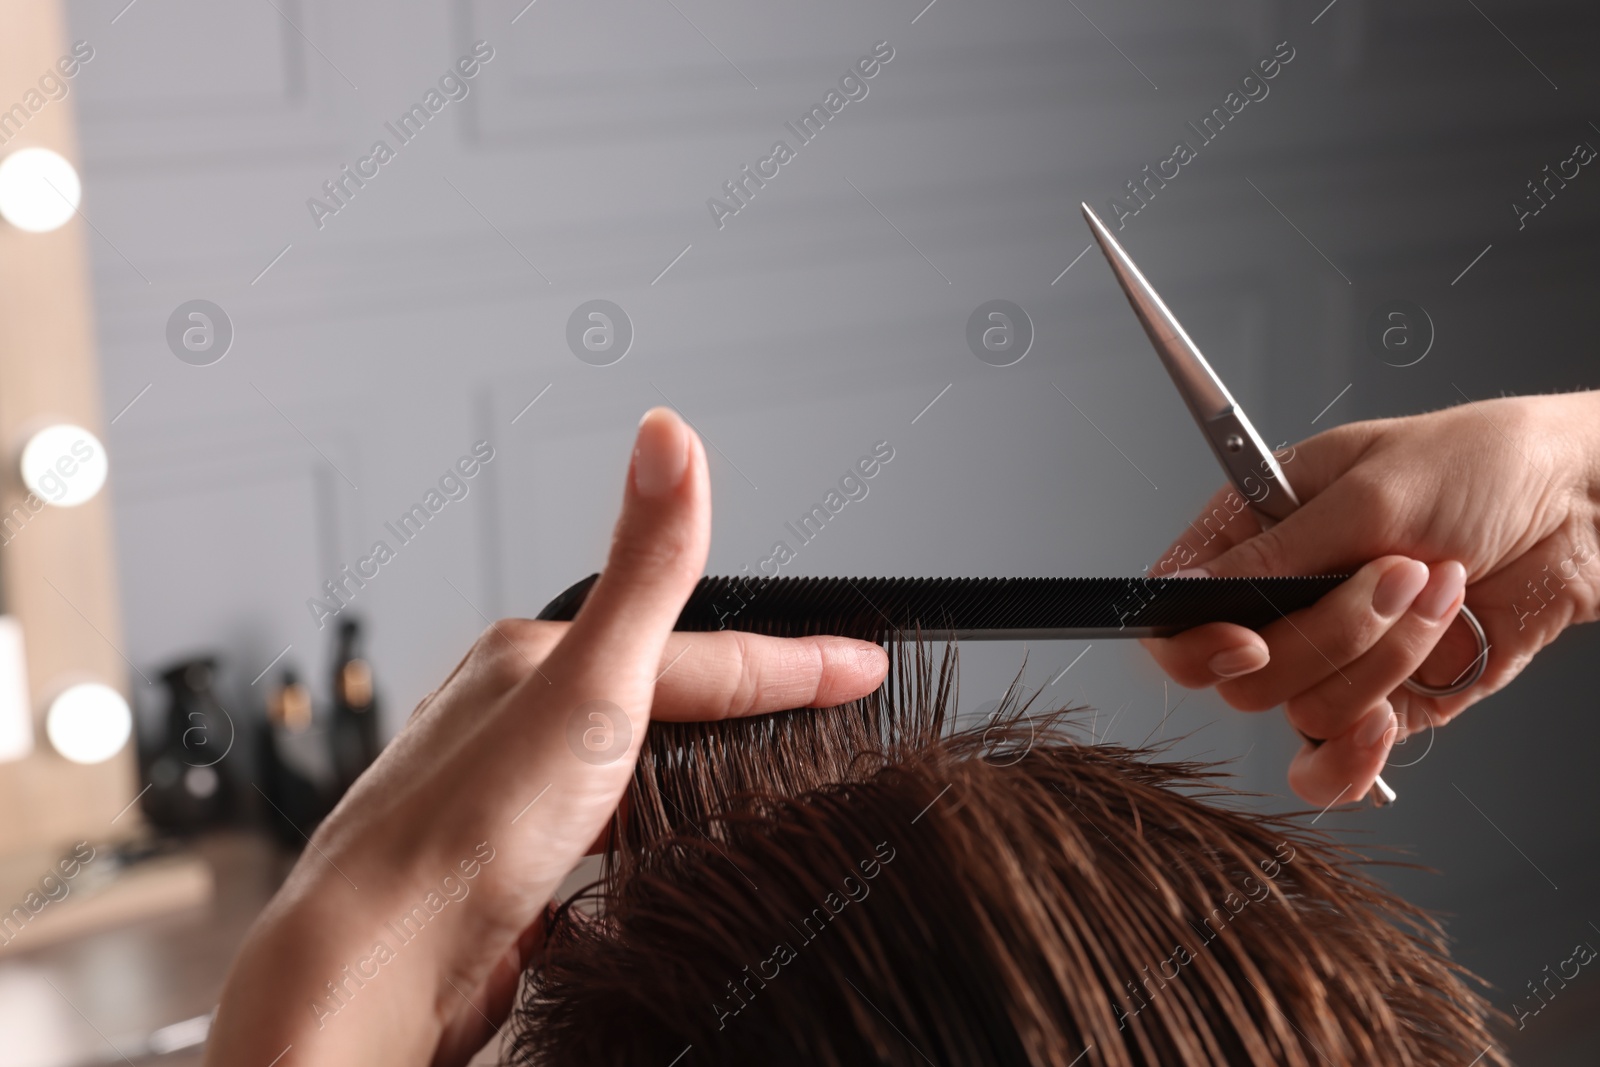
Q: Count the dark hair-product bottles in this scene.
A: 3